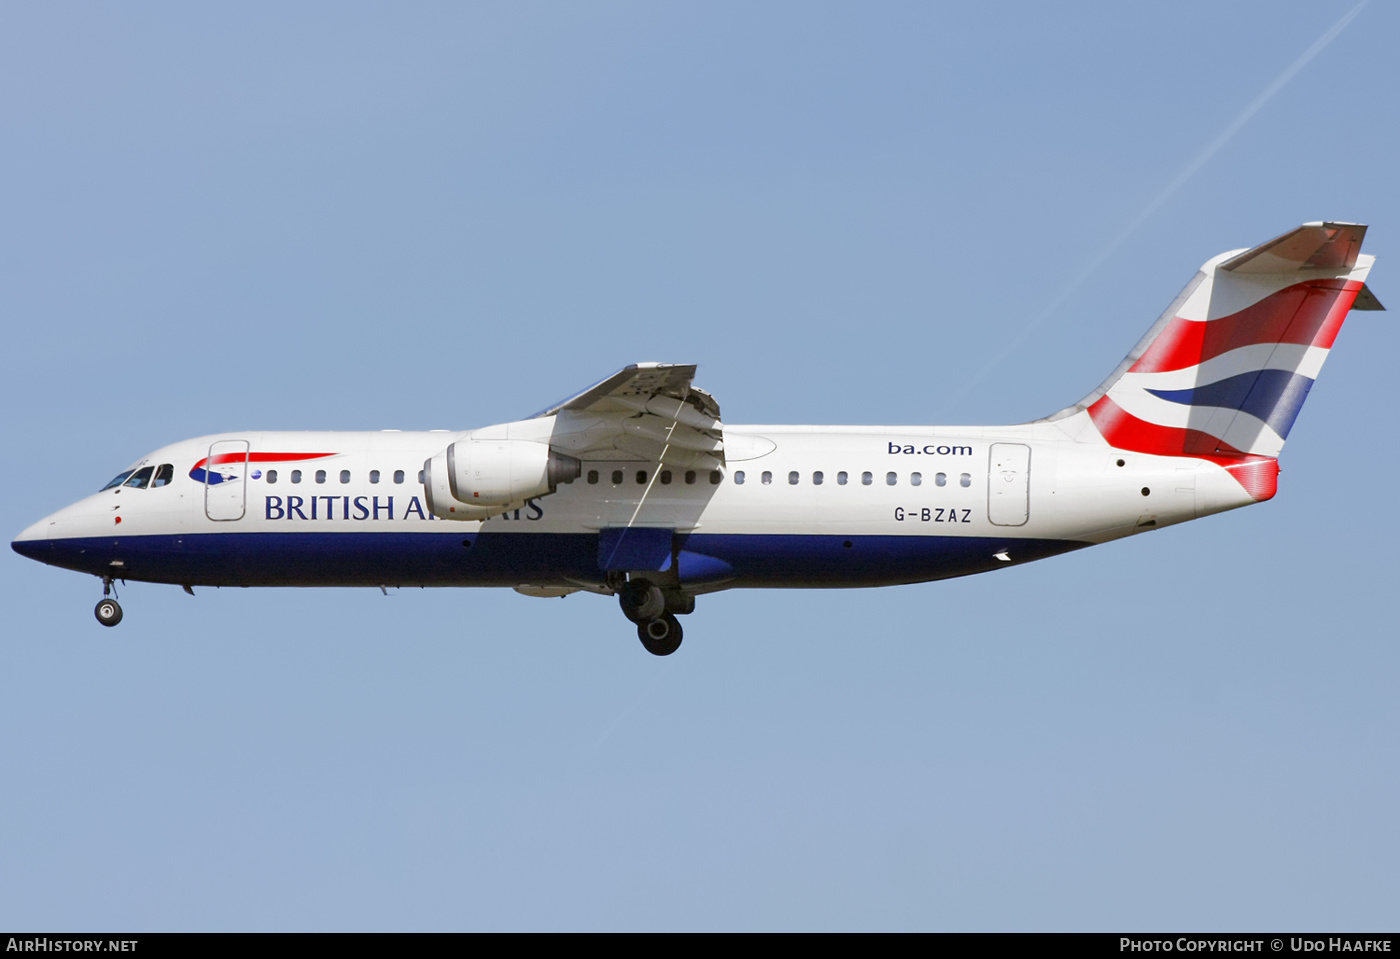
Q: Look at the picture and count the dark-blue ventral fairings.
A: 1